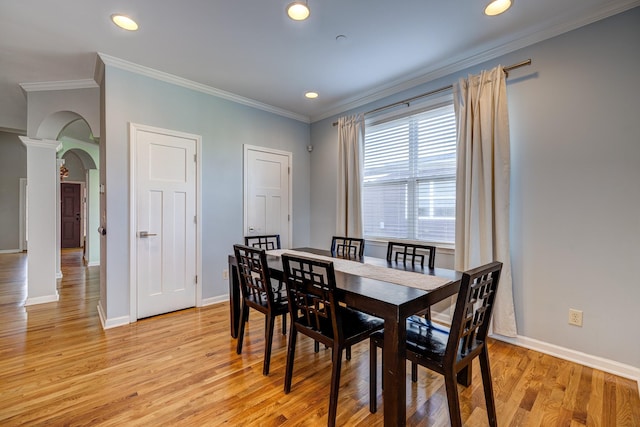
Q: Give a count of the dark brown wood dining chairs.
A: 6